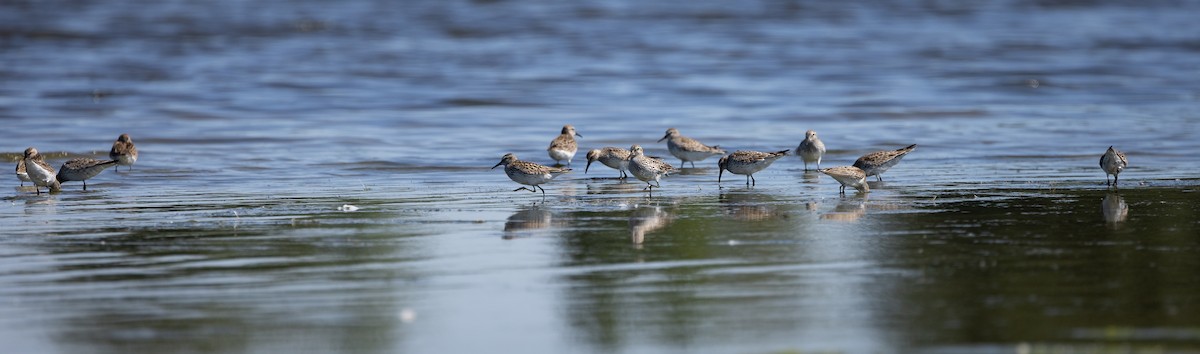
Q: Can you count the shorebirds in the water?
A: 14